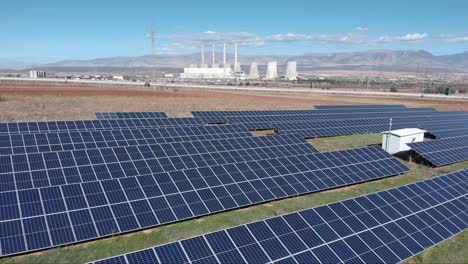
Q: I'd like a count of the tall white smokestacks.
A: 4